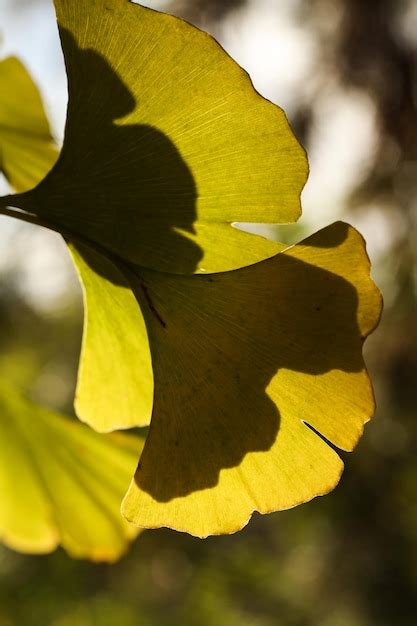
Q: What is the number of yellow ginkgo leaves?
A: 5